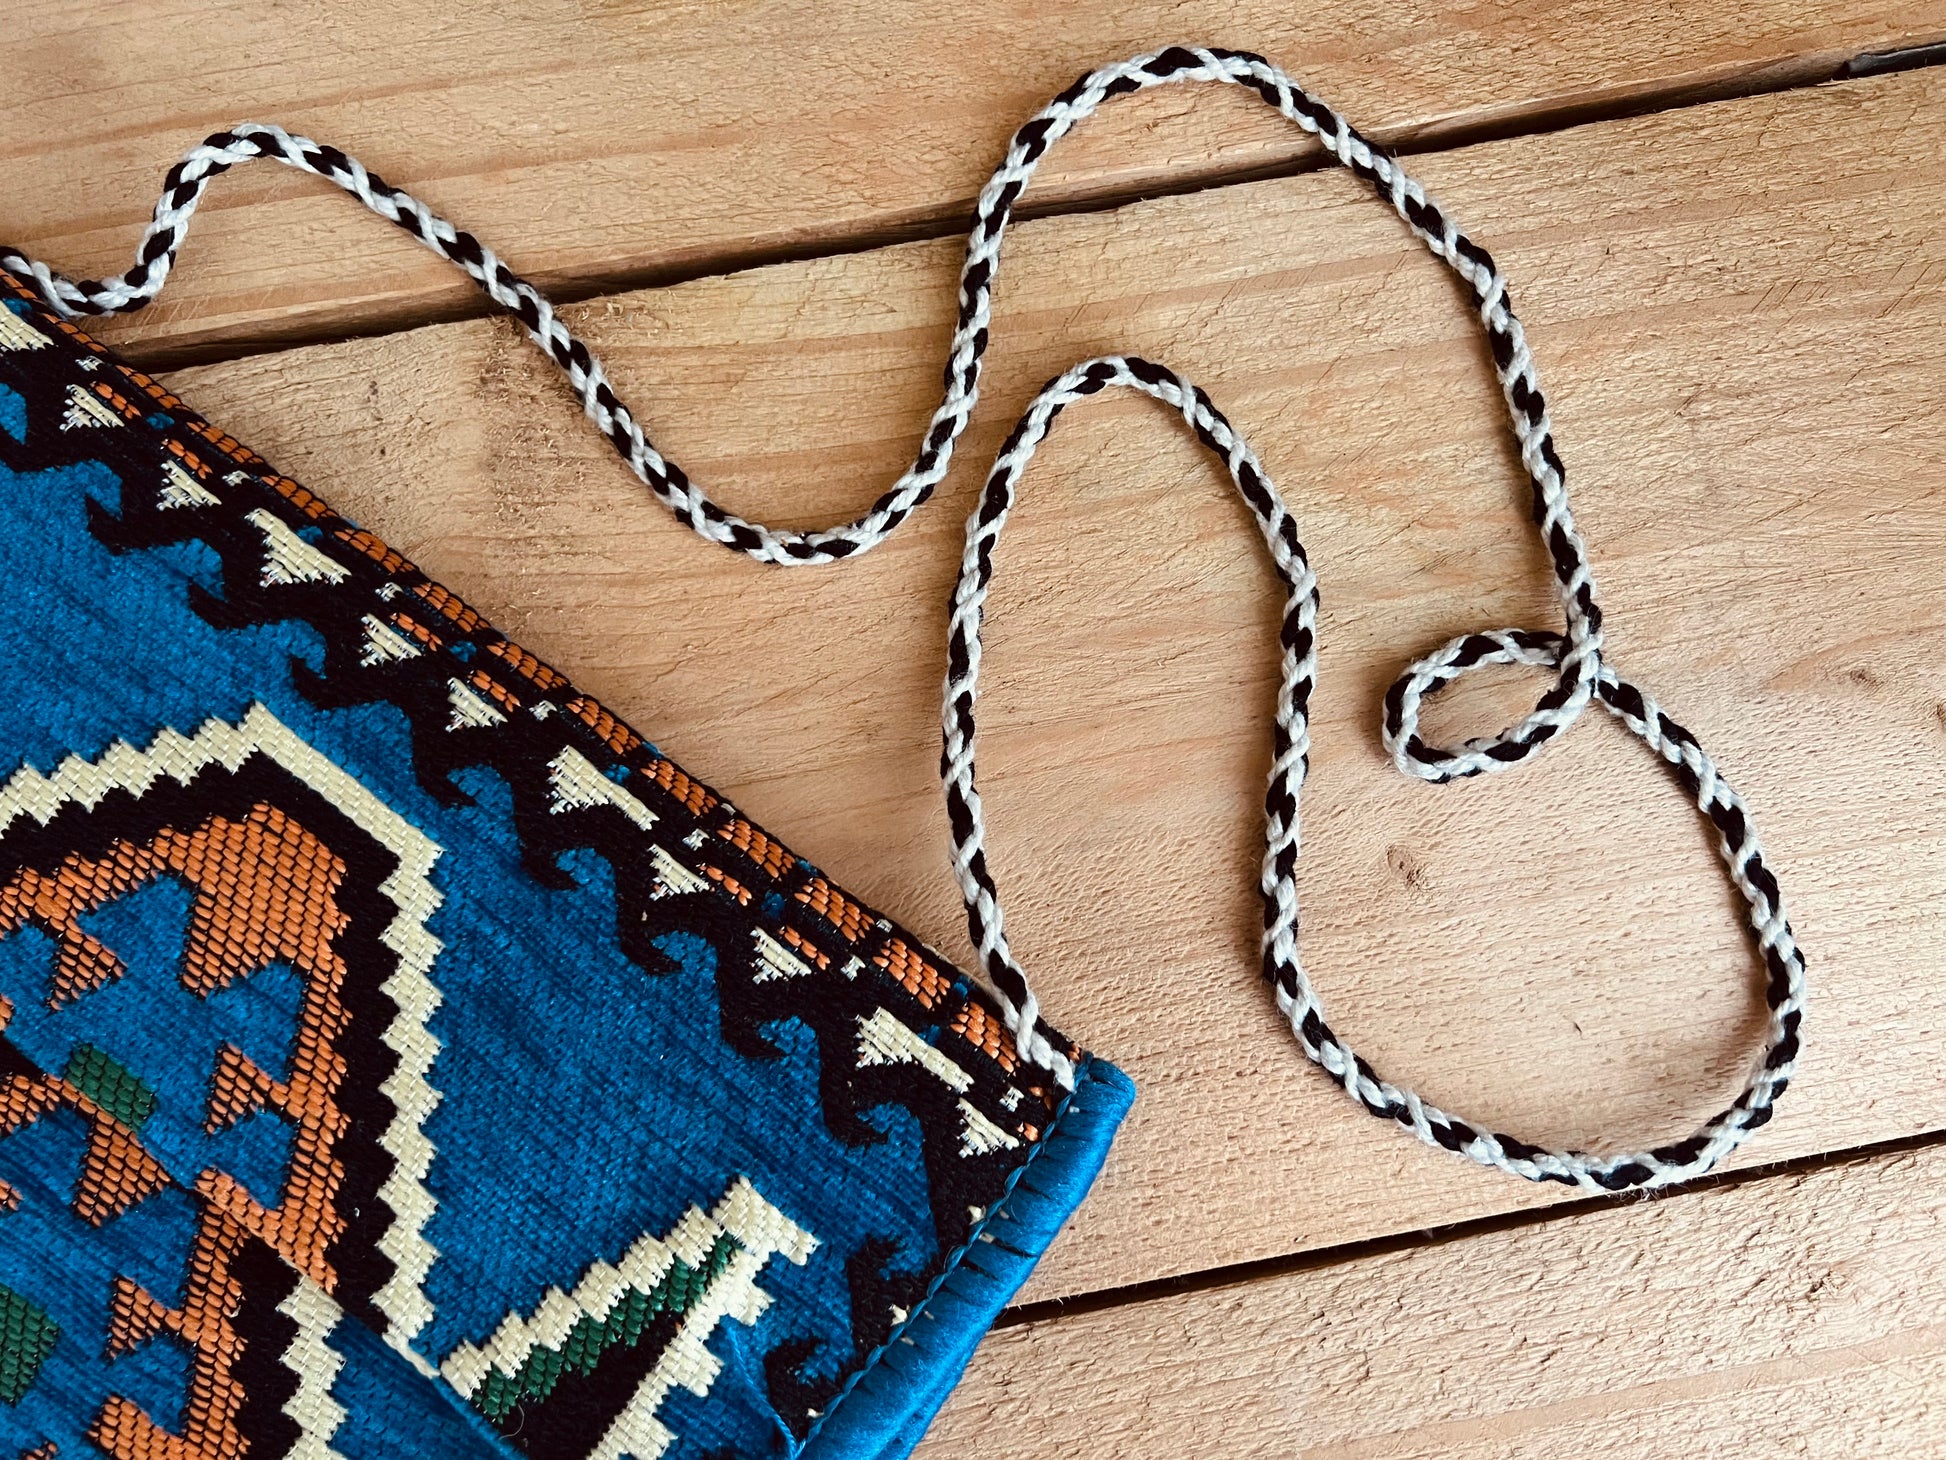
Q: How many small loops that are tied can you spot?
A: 1